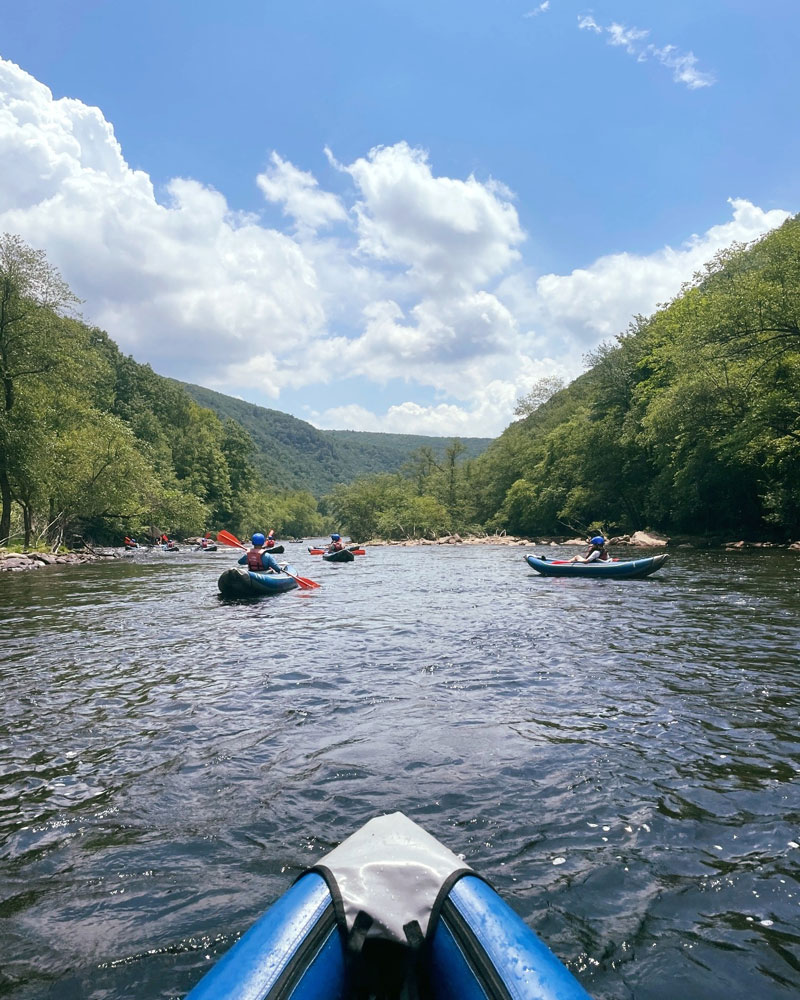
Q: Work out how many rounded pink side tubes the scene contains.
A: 0